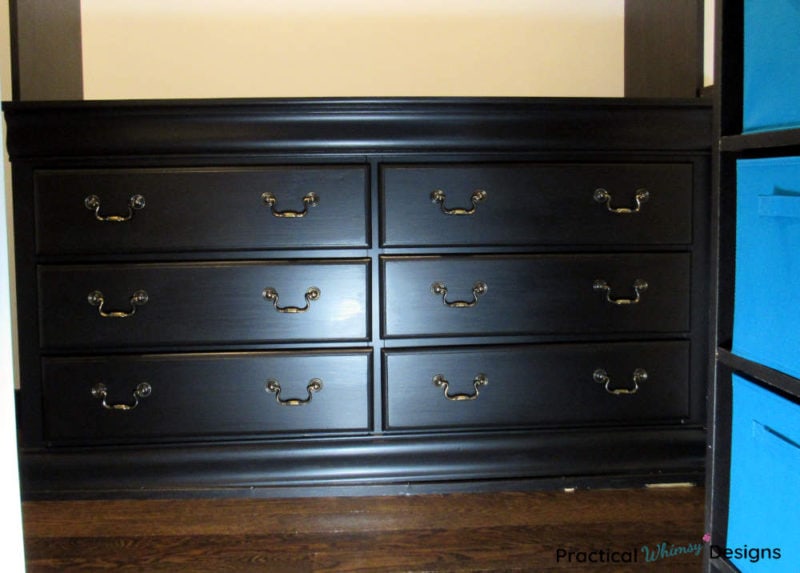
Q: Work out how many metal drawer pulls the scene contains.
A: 12